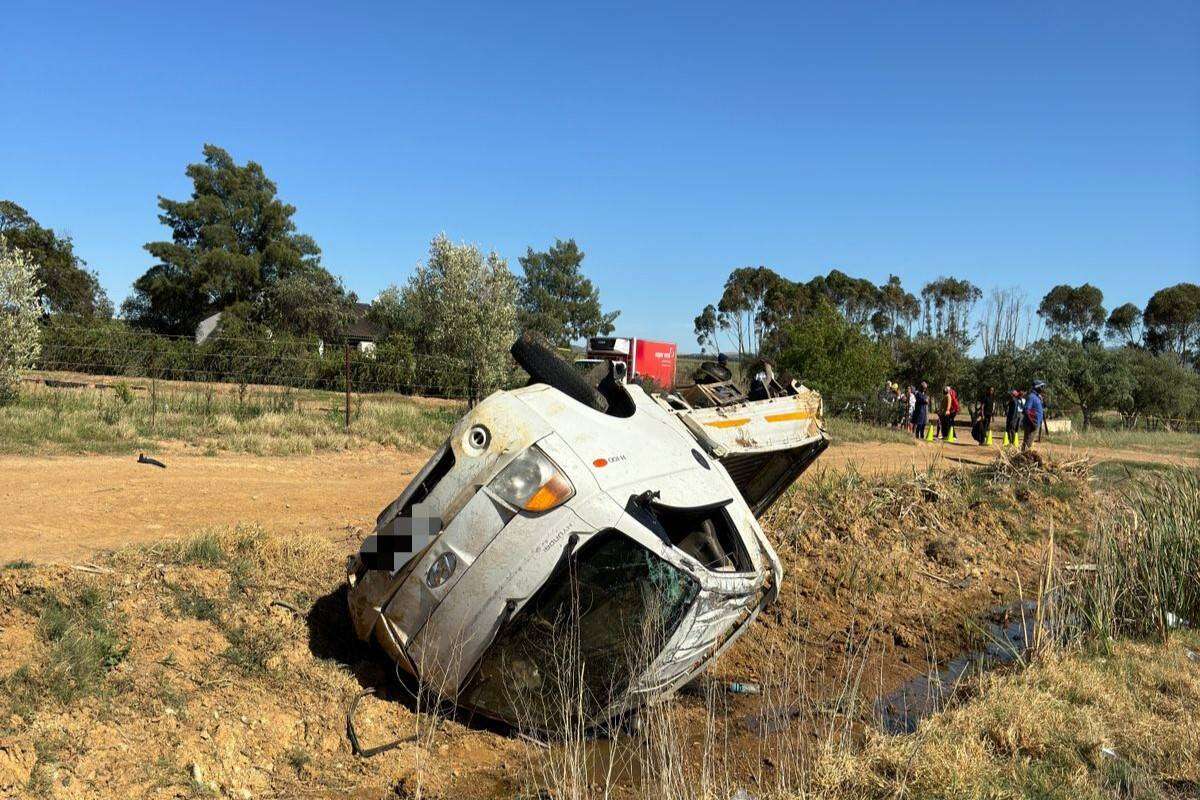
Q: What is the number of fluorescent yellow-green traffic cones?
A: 5